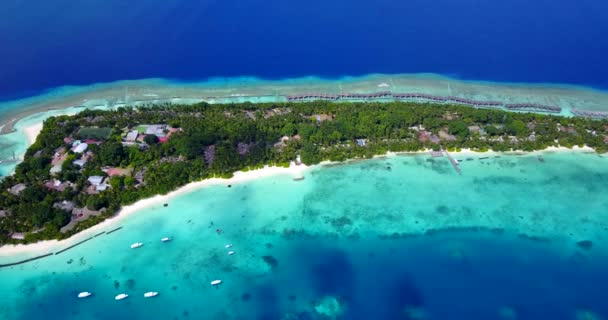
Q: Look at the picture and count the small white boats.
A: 8